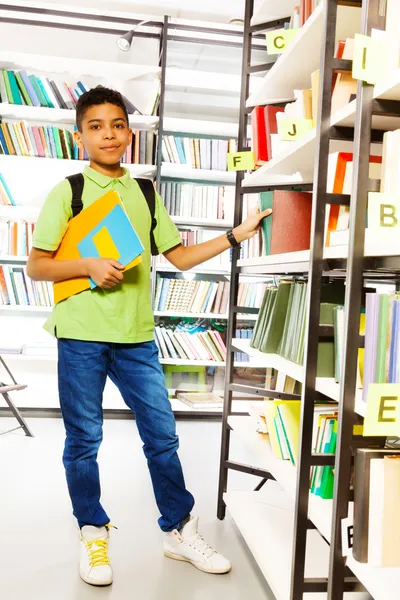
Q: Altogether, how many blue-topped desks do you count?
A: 0